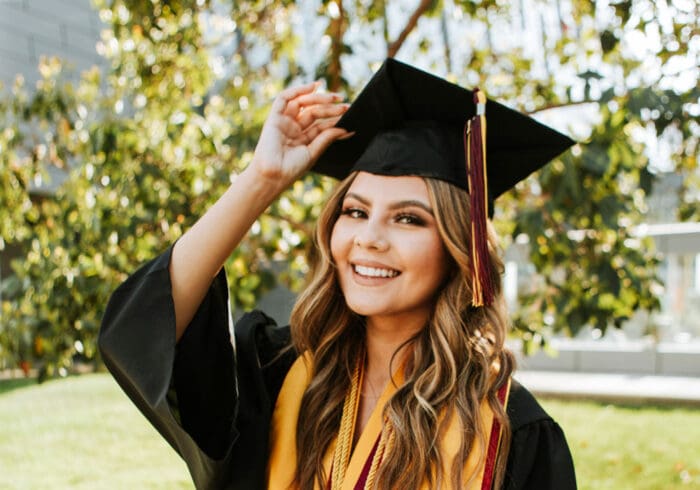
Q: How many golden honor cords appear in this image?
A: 2